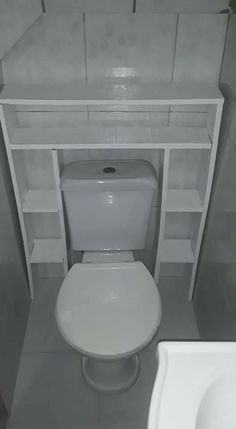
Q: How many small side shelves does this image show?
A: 4